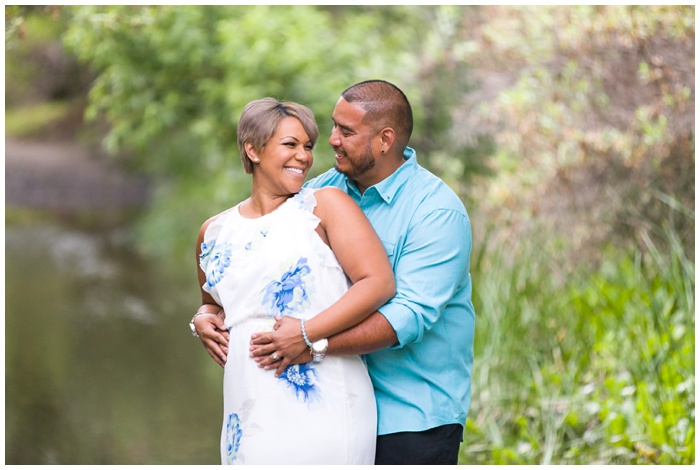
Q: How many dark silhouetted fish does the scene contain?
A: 0